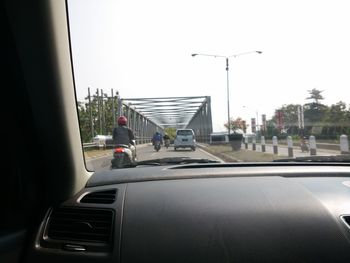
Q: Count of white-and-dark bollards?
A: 7